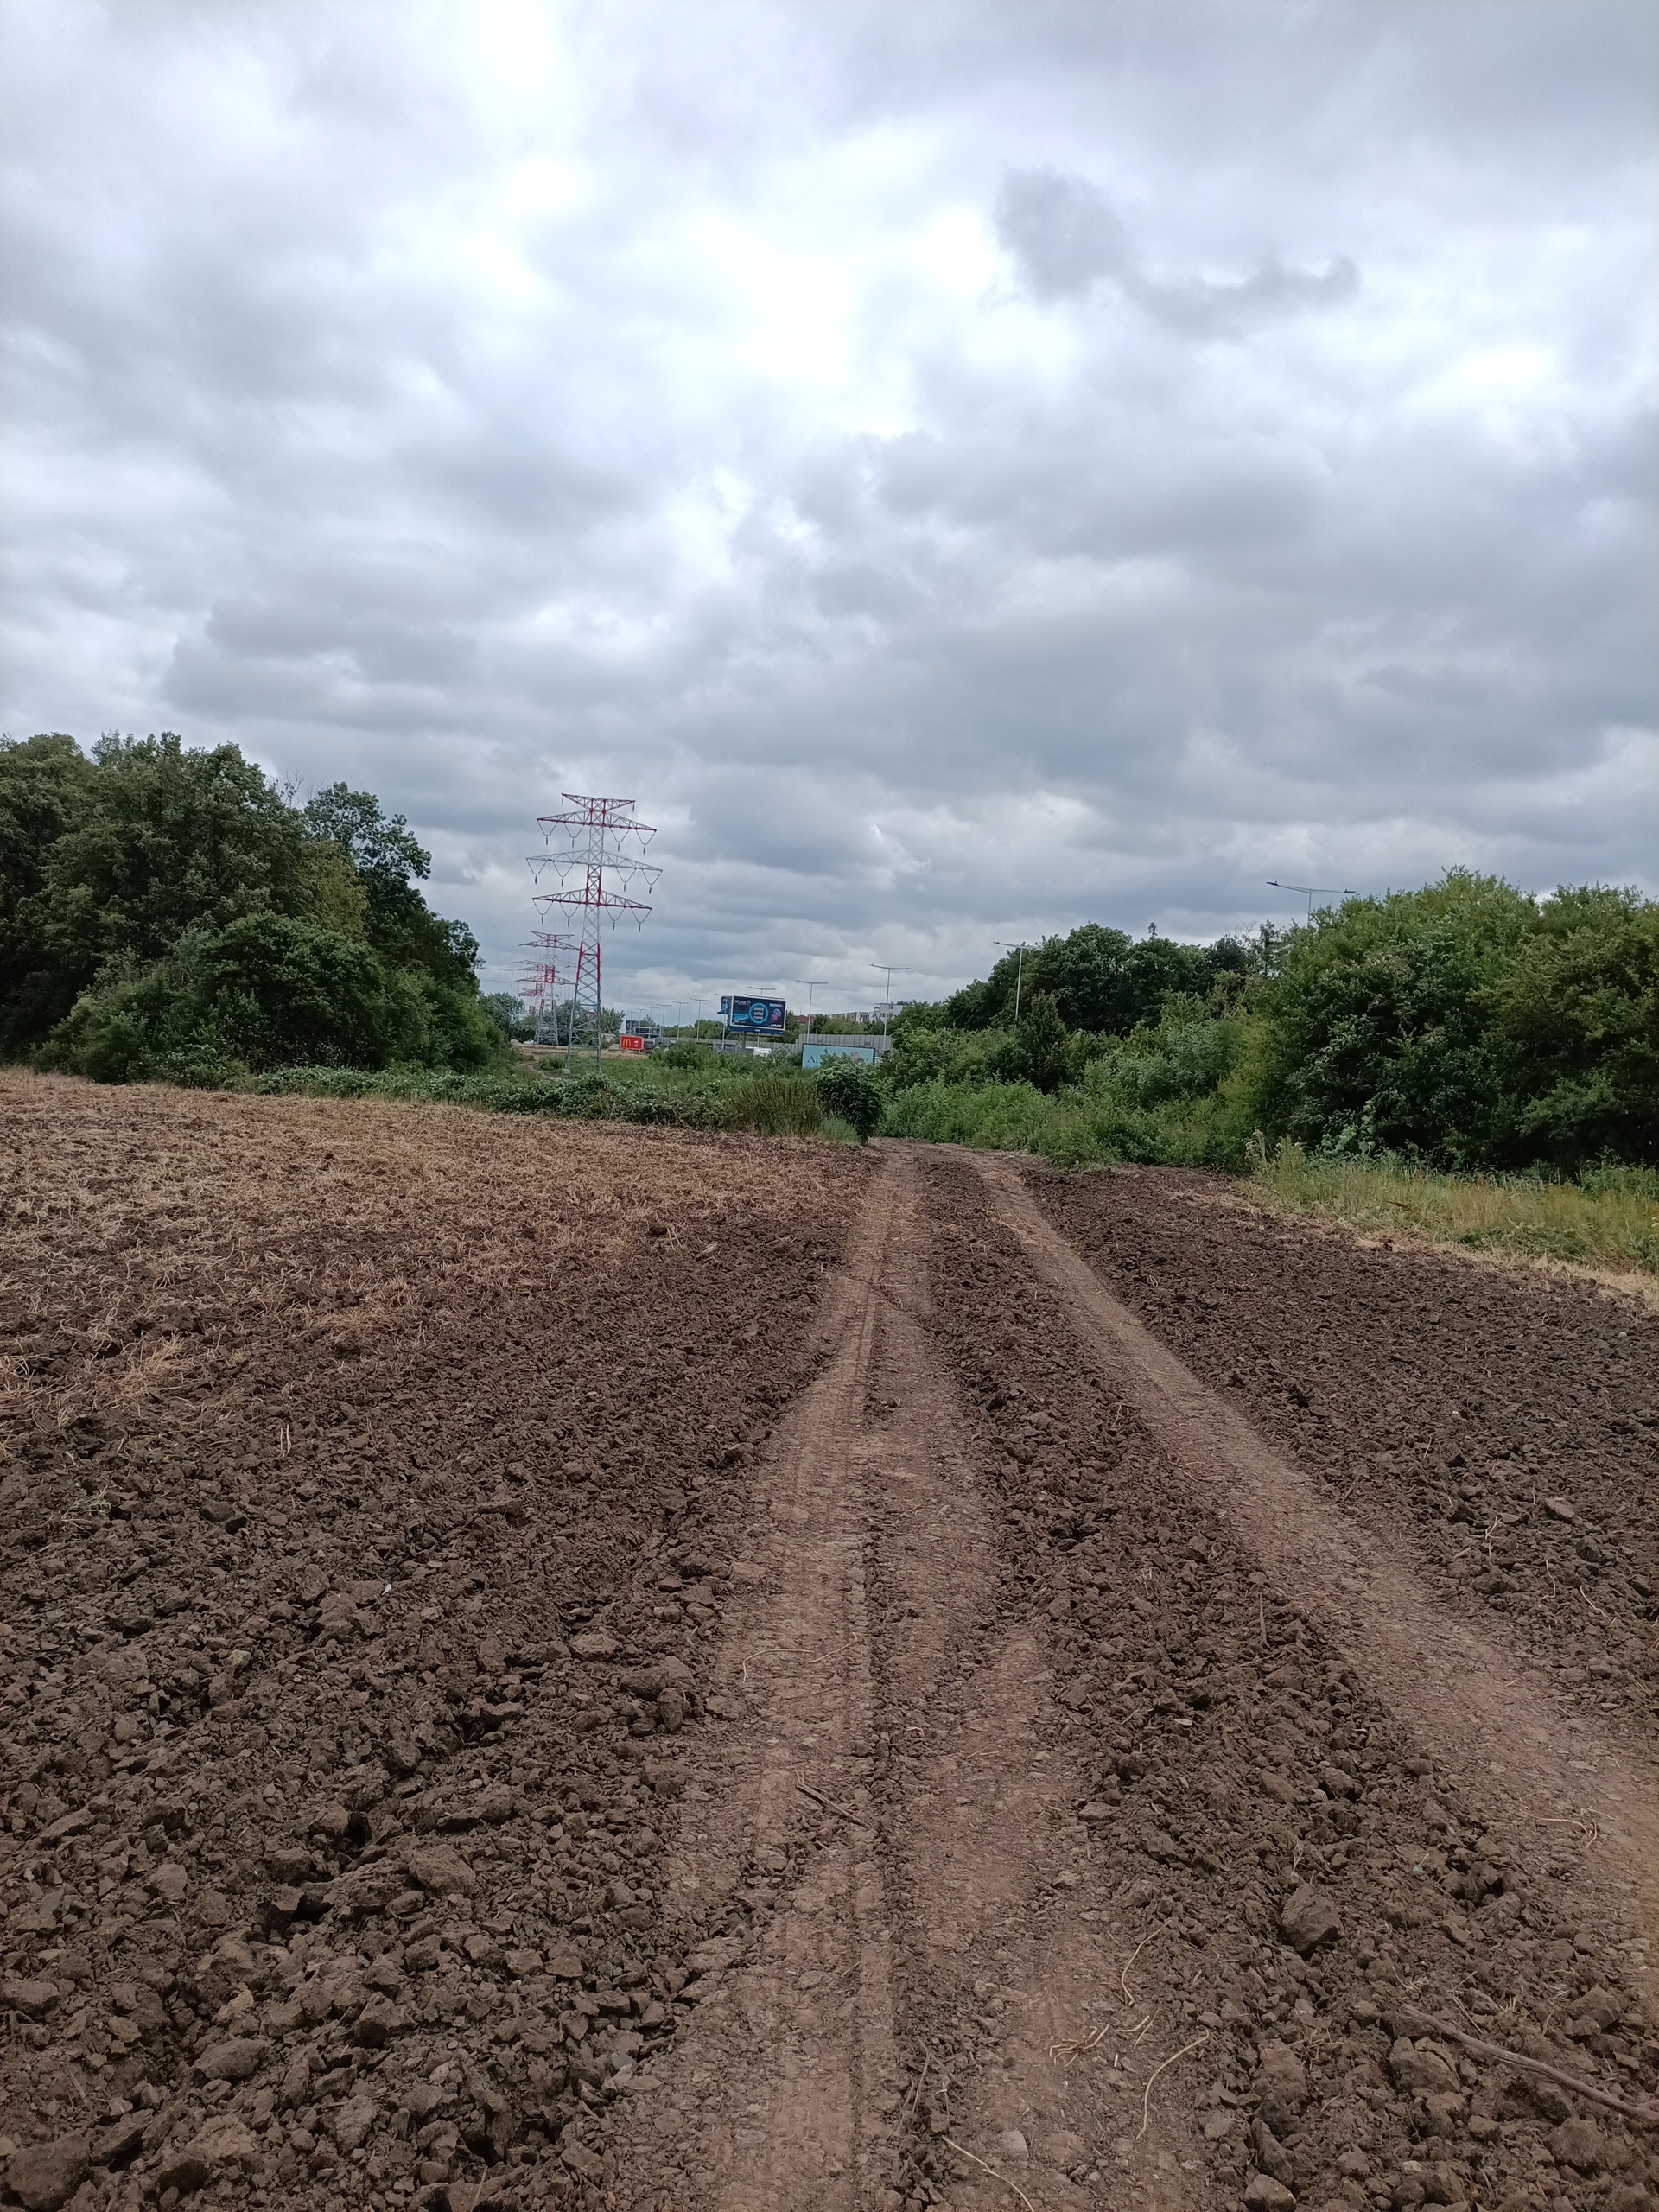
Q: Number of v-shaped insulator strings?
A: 12